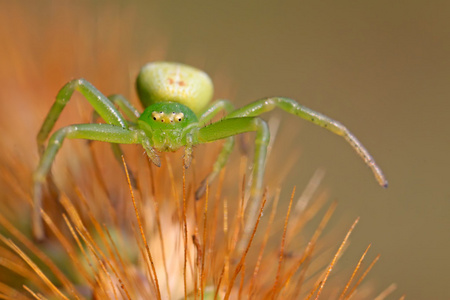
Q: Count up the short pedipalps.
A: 2